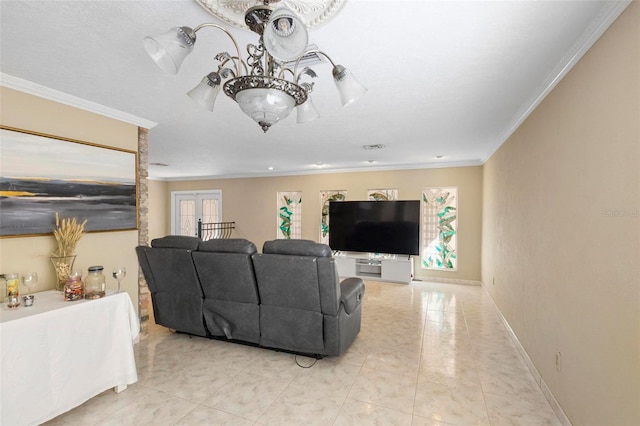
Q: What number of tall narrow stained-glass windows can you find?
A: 4